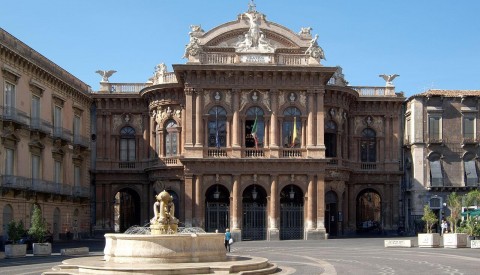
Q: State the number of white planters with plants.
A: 4